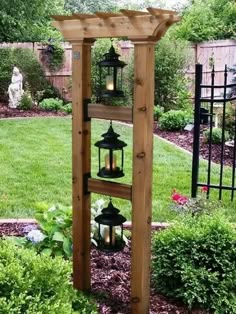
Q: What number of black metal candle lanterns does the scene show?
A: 3